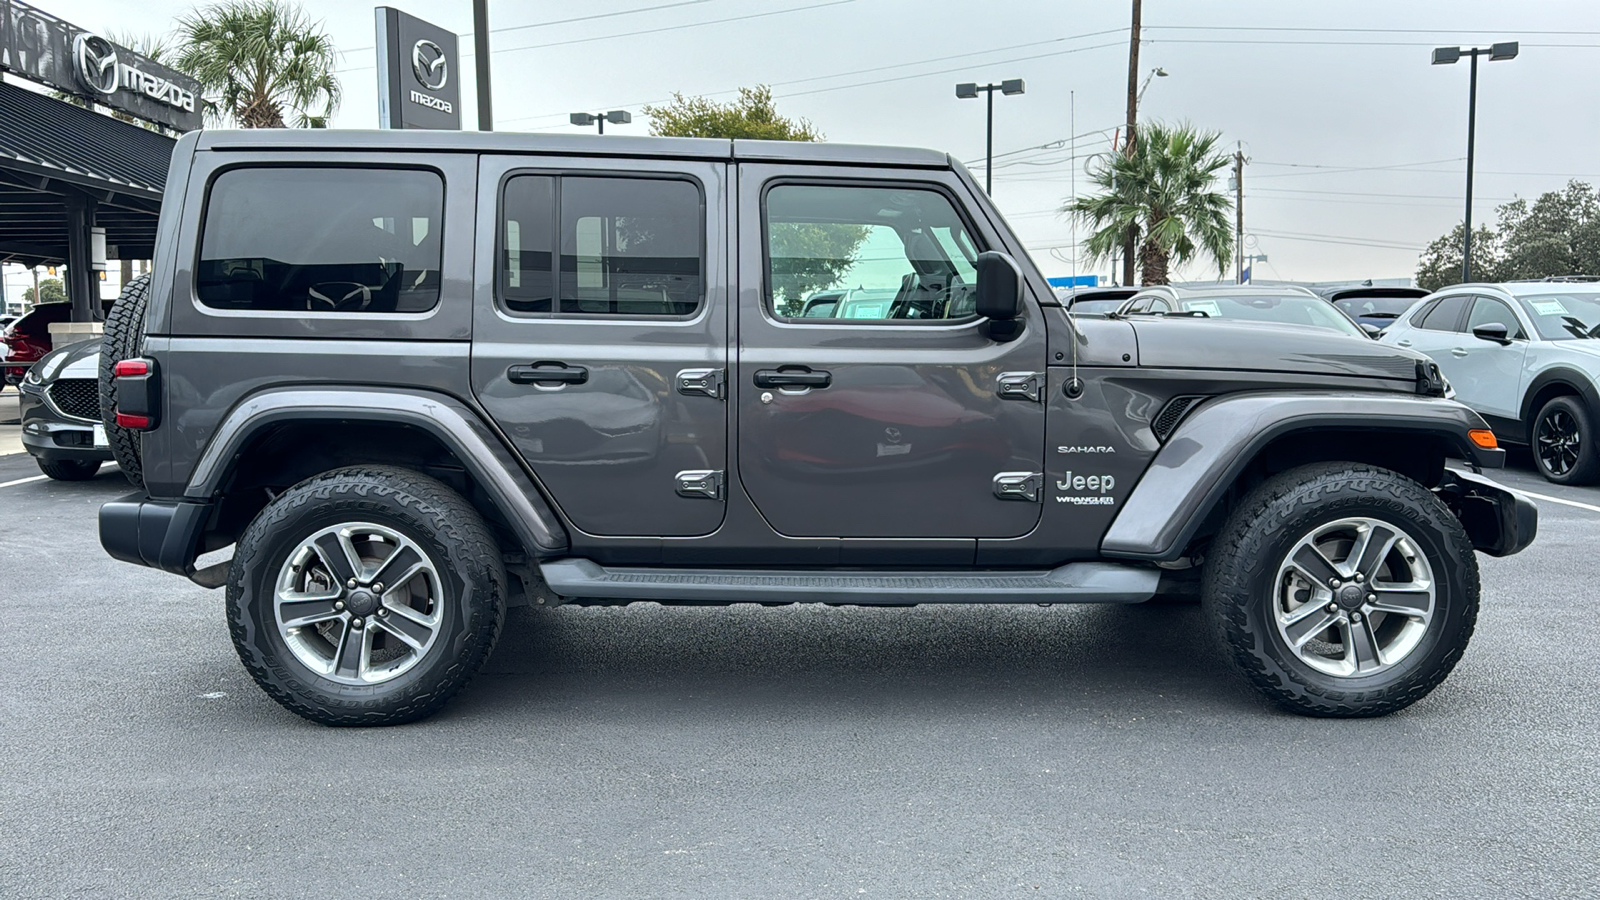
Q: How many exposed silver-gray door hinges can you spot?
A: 4